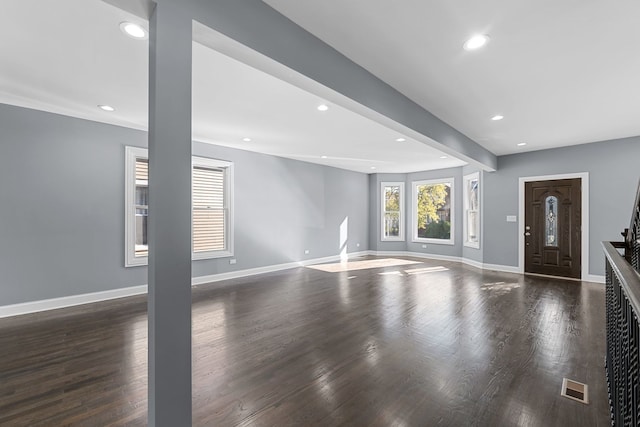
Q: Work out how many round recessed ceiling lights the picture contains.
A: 11